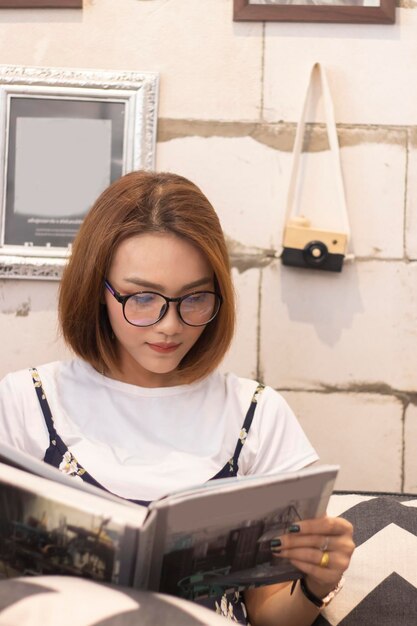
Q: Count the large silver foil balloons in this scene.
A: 0